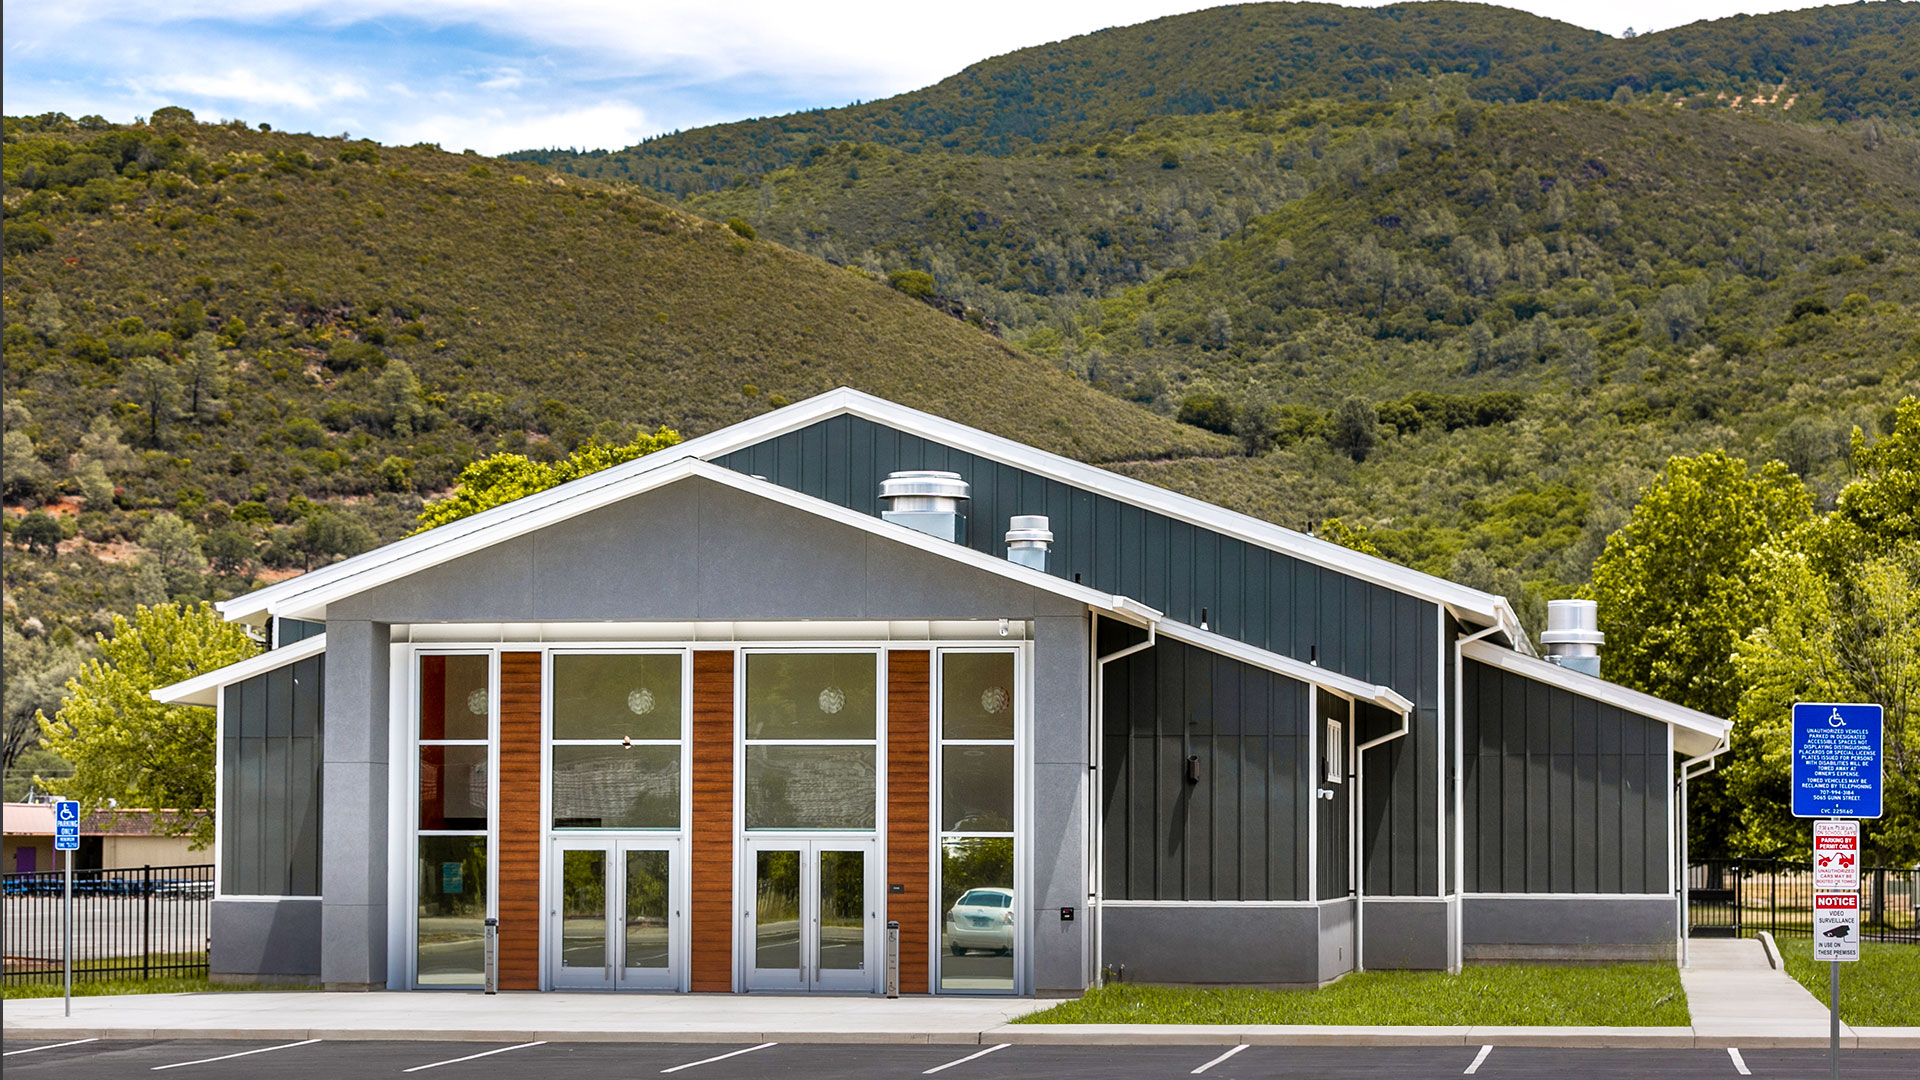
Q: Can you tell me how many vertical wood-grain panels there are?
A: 3